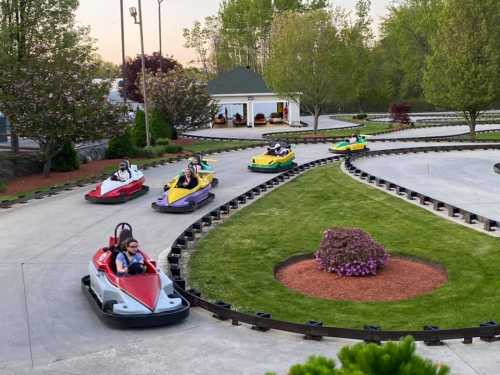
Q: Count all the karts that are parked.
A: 4